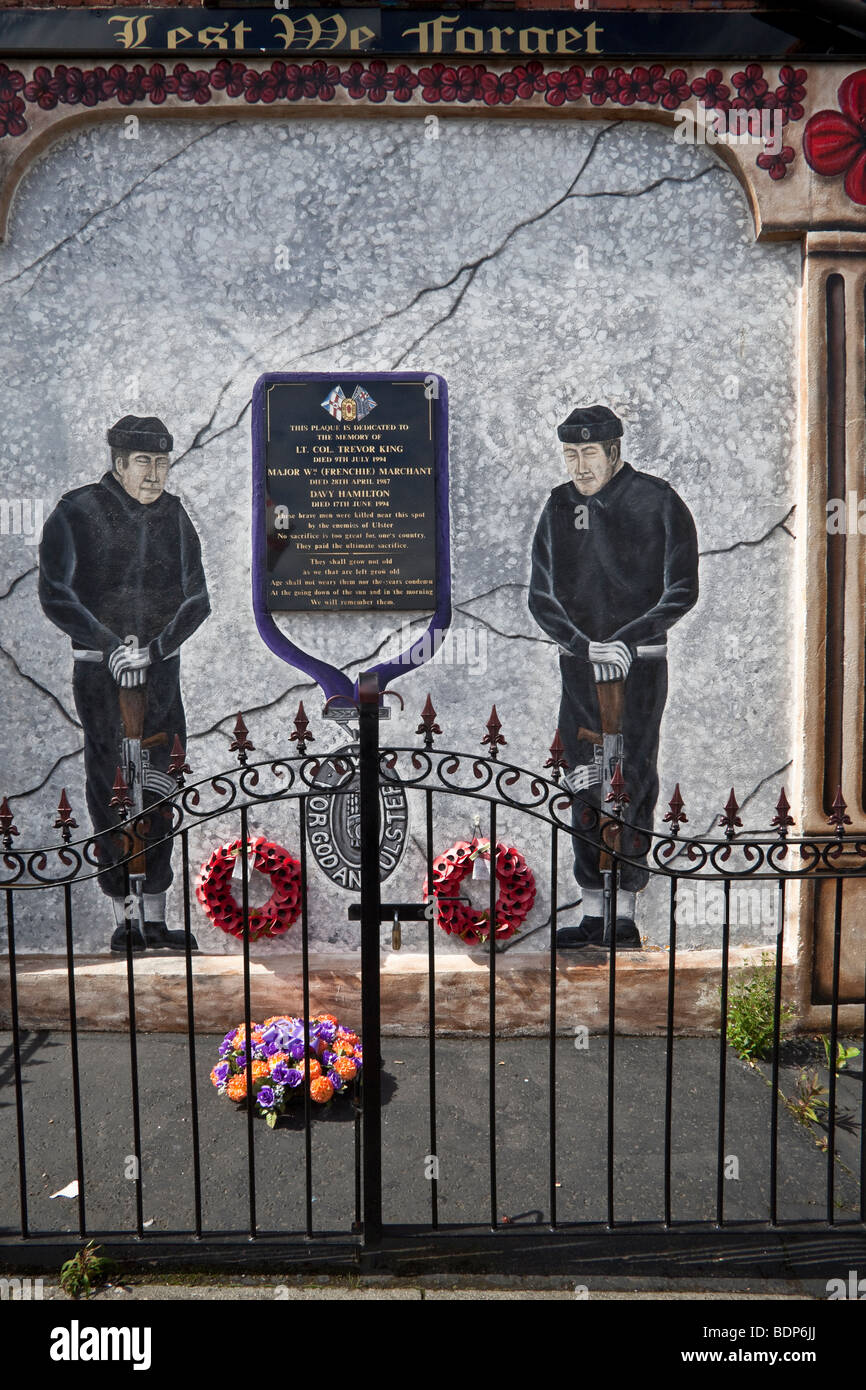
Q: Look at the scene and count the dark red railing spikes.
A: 14